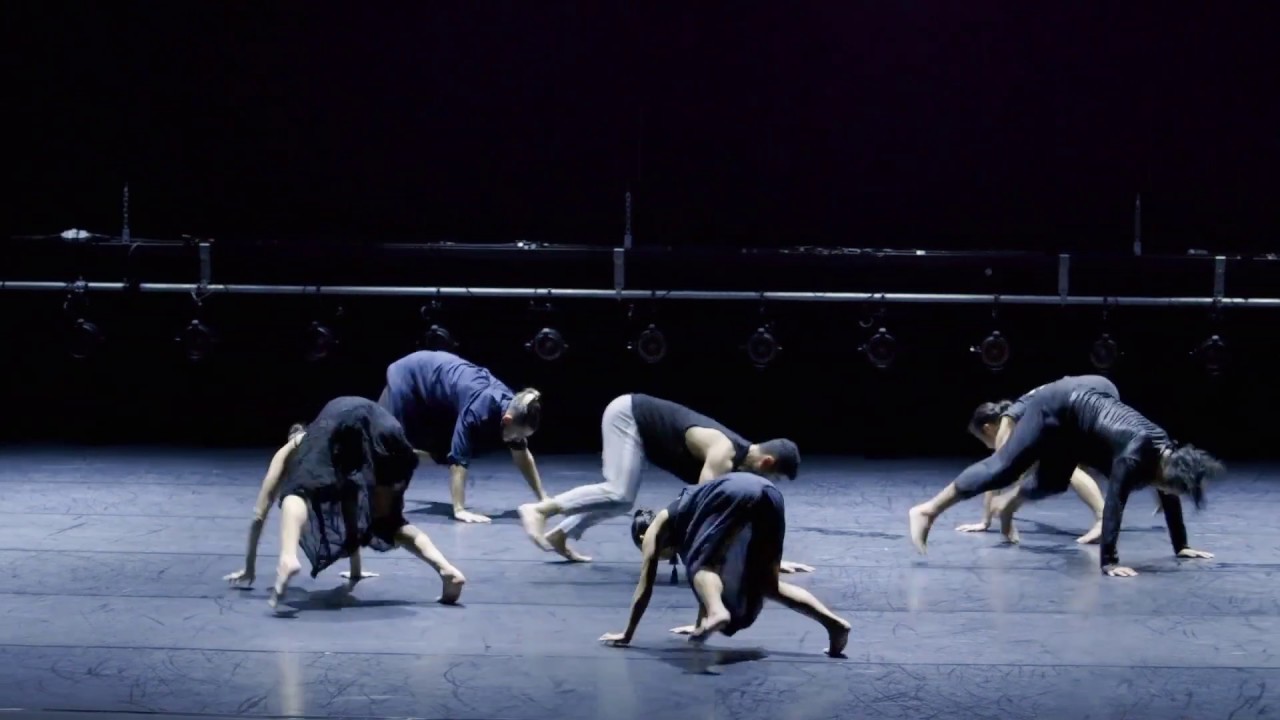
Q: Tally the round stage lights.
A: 11